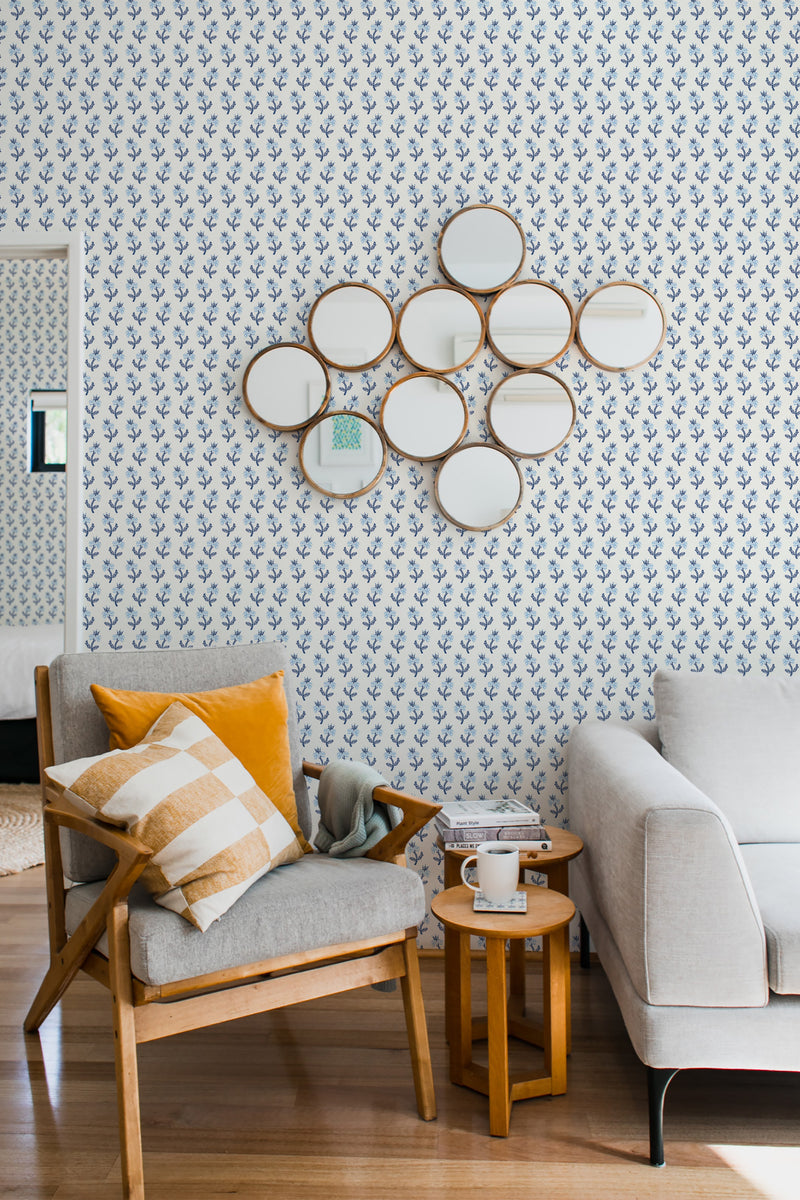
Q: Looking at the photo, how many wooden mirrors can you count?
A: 10